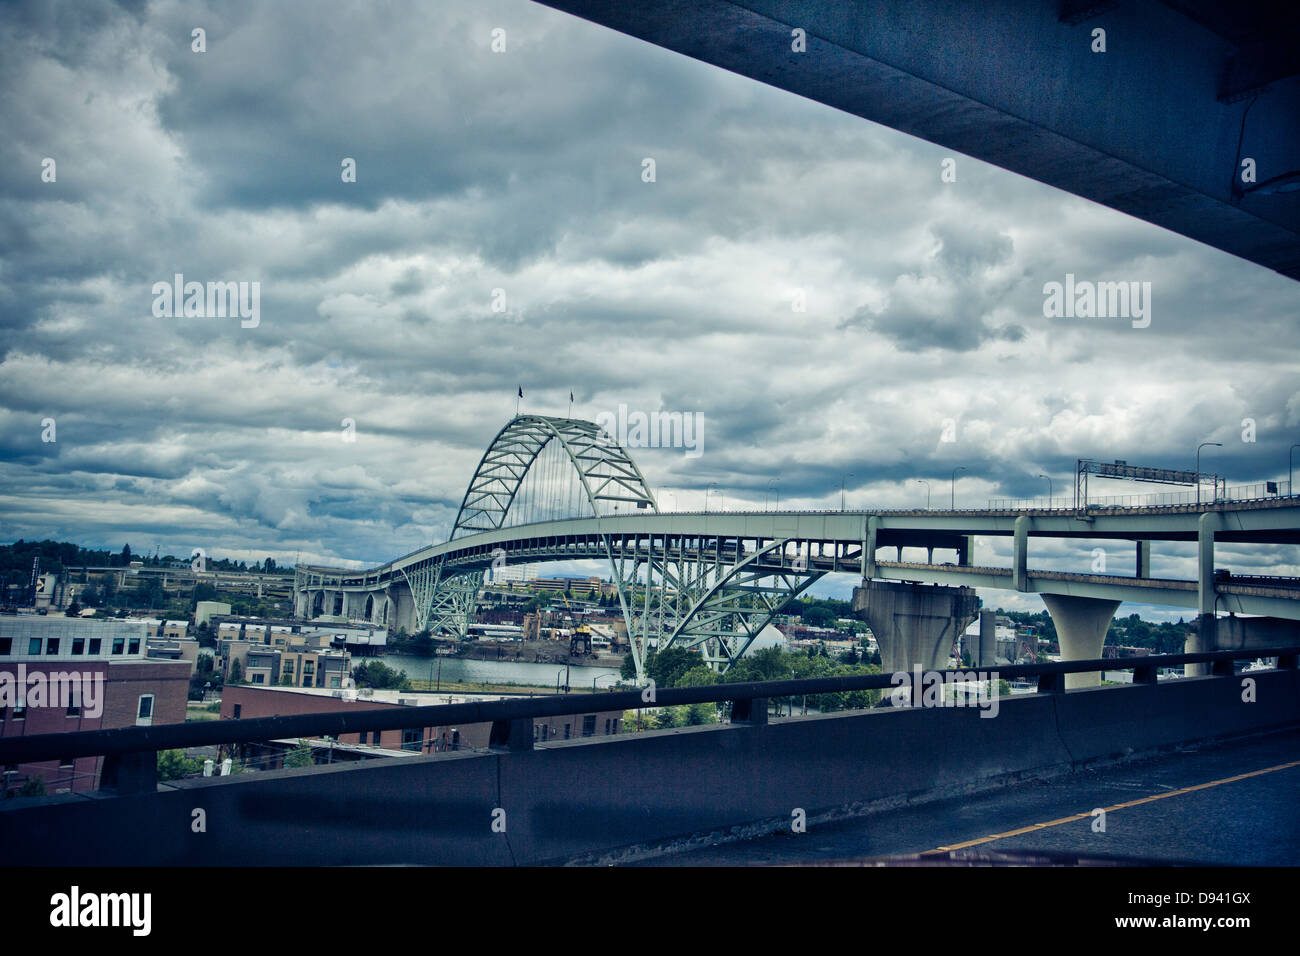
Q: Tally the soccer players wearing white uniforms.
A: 0